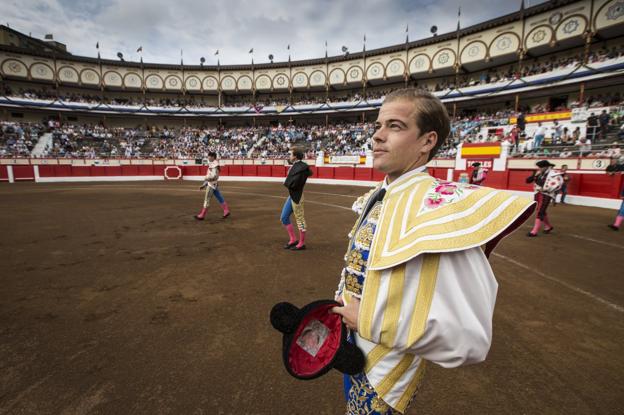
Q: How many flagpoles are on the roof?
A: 11